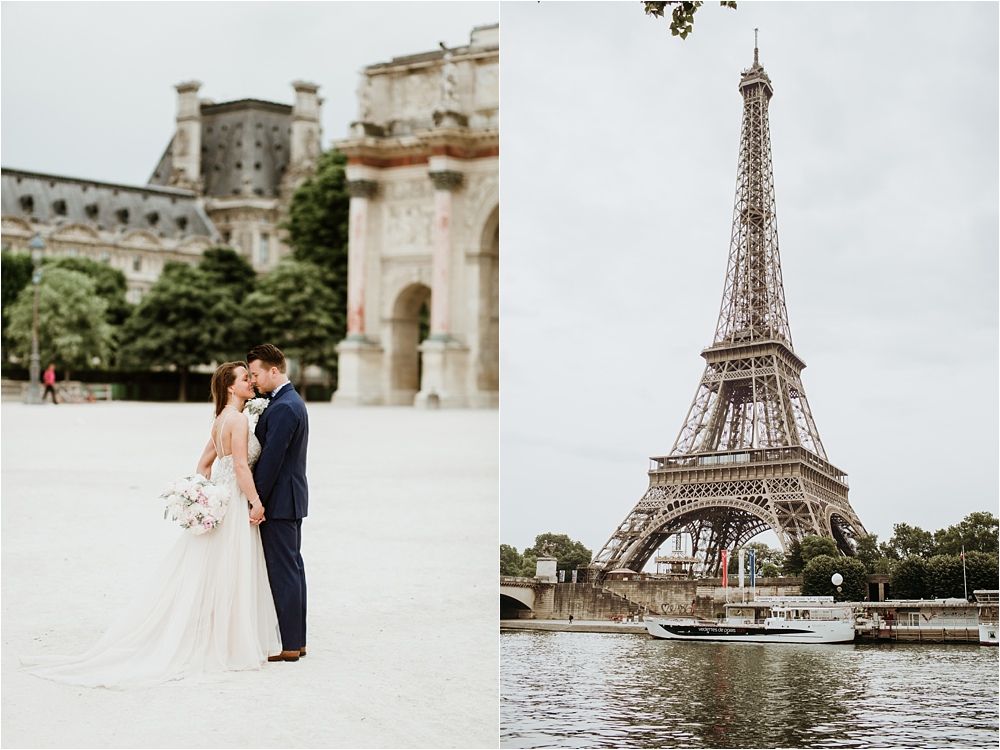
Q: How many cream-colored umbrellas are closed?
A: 0